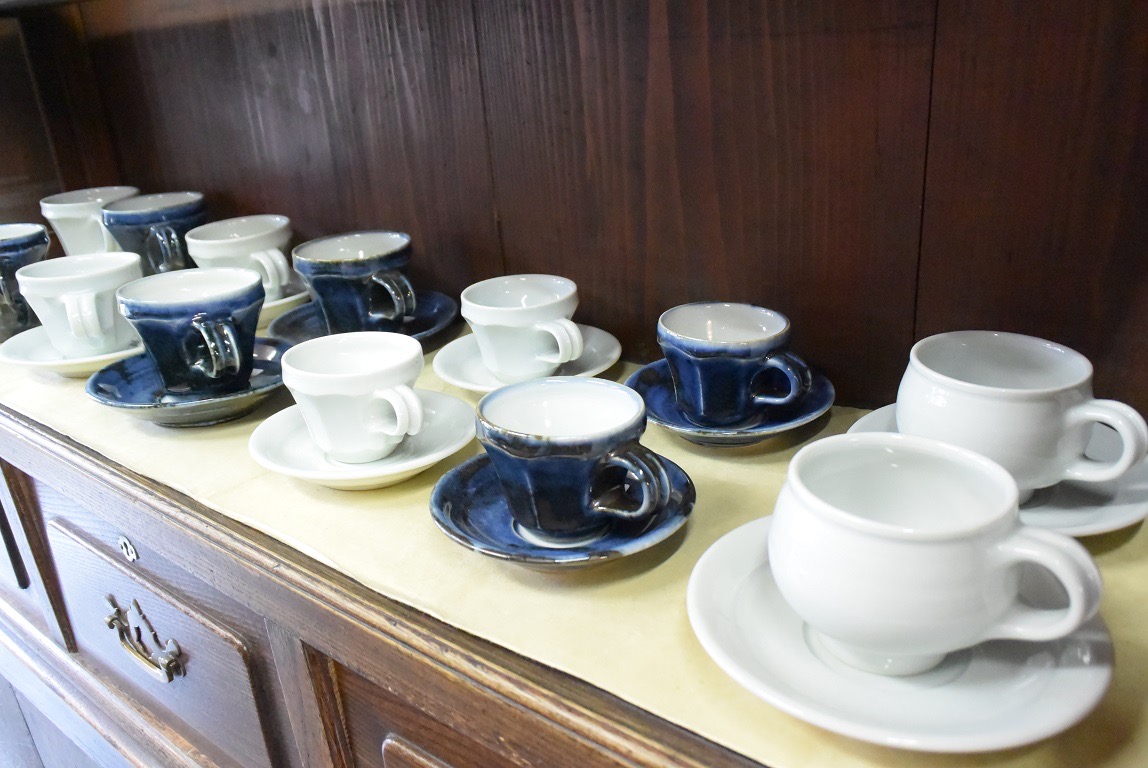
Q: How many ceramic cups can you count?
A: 13